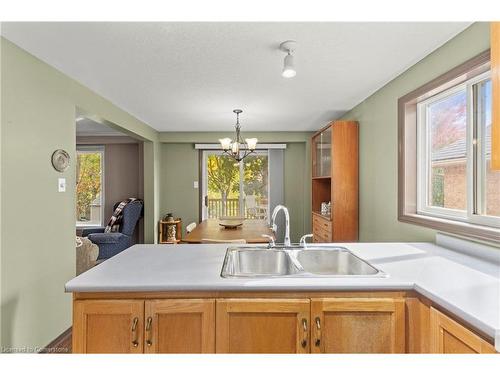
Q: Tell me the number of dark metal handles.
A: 4